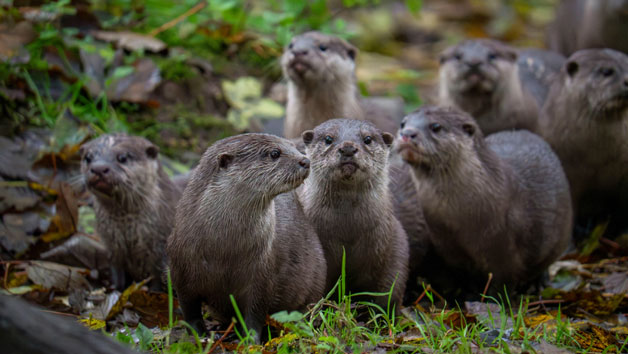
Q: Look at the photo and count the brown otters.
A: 7